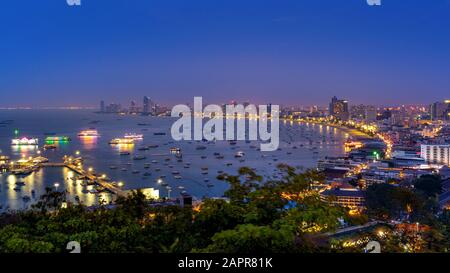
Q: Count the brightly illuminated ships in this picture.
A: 5